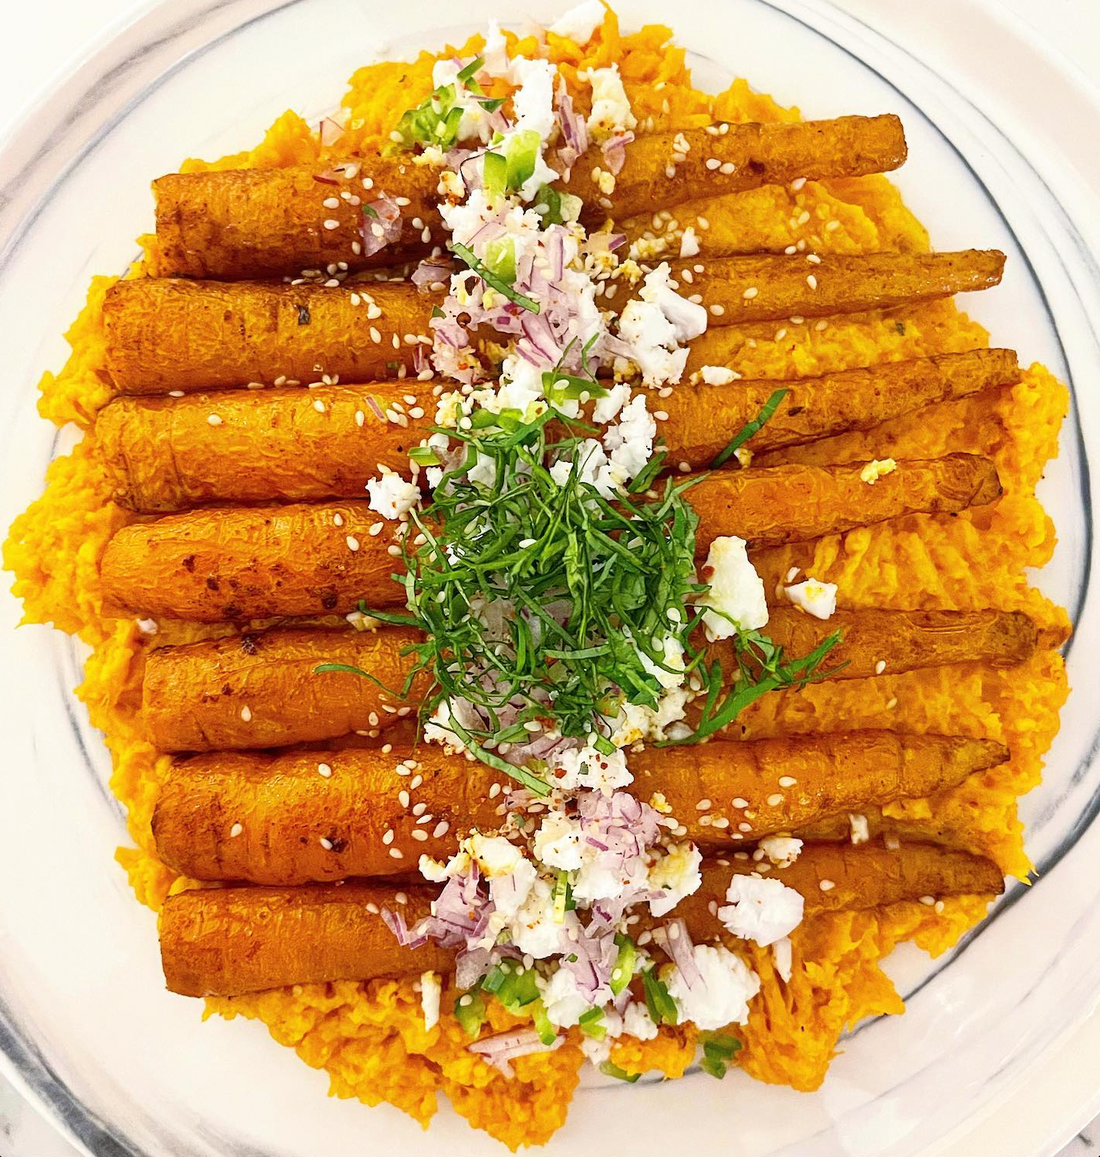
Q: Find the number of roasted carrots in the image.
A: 7